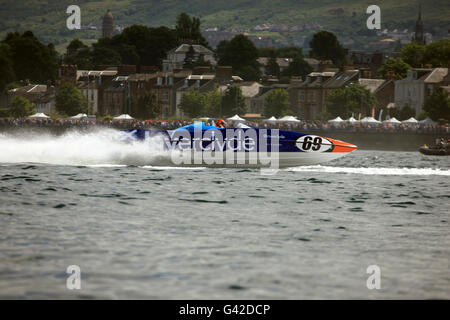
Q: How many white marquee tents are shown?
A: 11